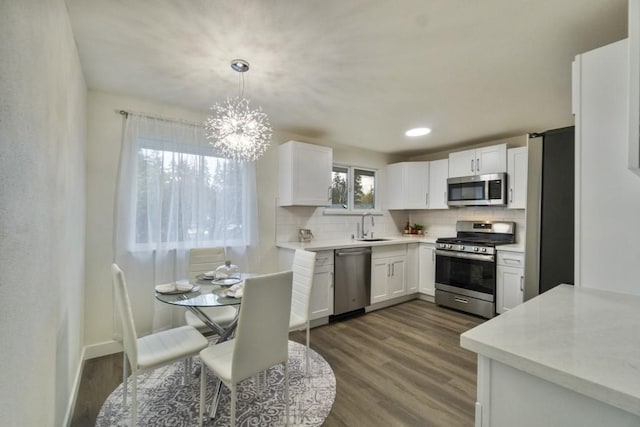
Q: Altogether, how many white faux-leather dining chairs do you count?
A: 4